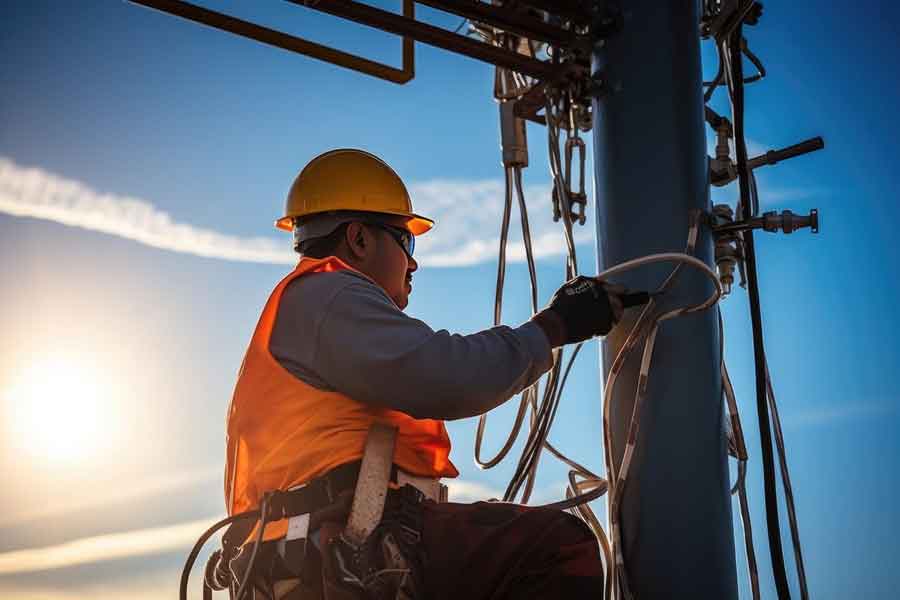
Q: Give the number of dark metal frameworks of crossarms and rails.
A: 1